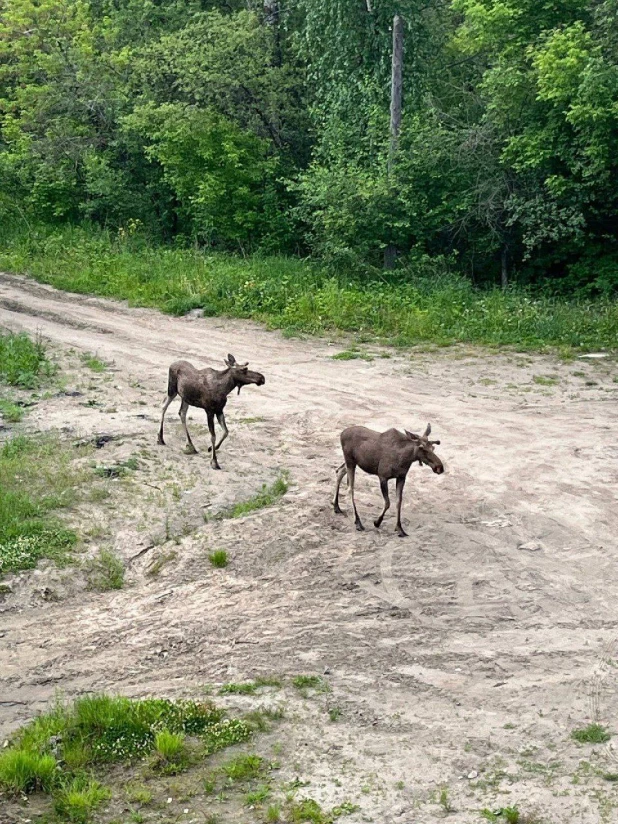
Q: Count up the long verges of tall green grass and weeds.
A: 1